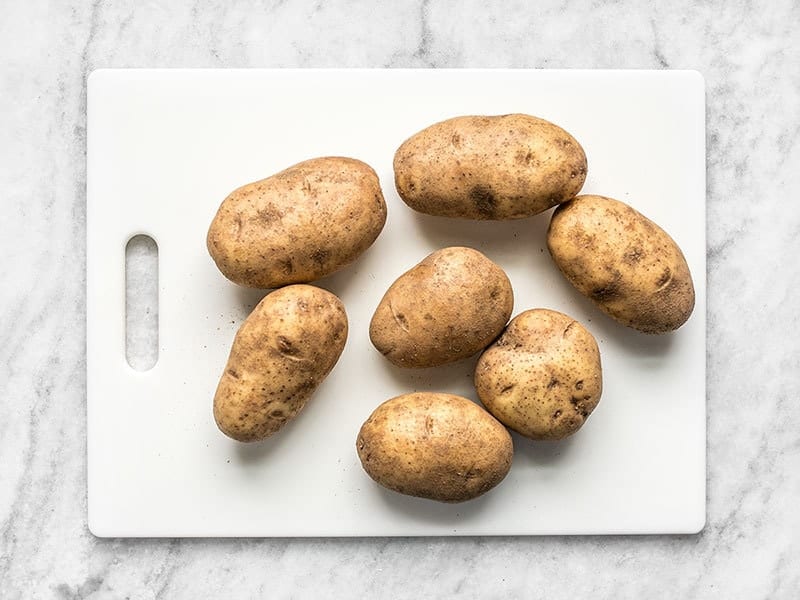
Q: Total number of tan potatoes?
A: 7